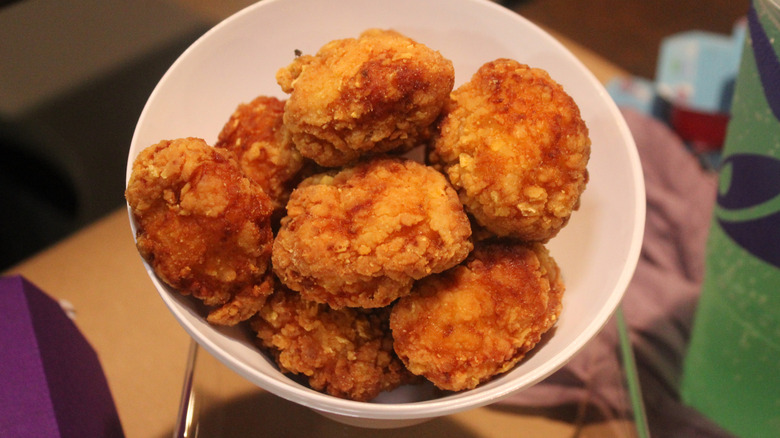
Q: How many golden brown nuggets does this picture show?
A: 7